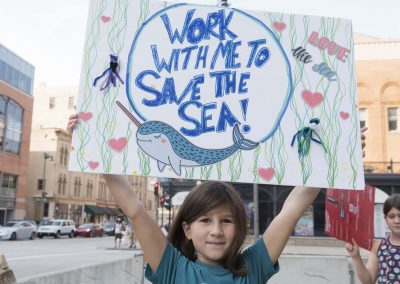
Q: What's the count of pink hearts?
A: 8